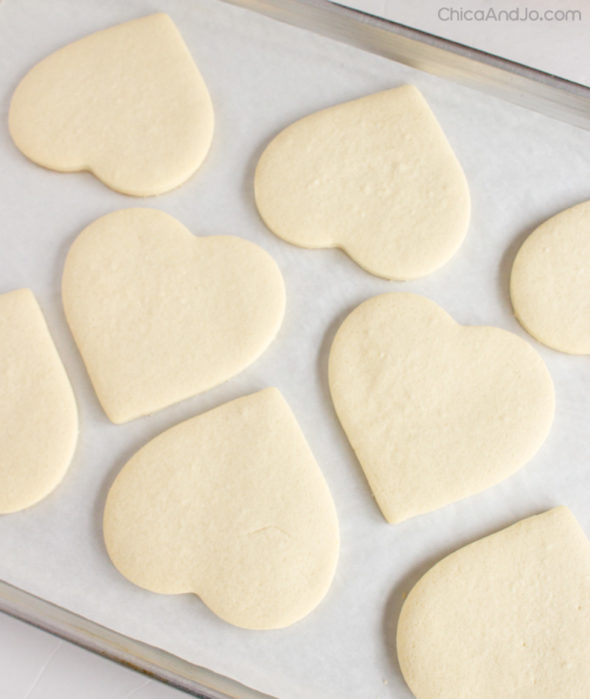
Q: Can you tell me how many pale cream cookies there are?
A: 8